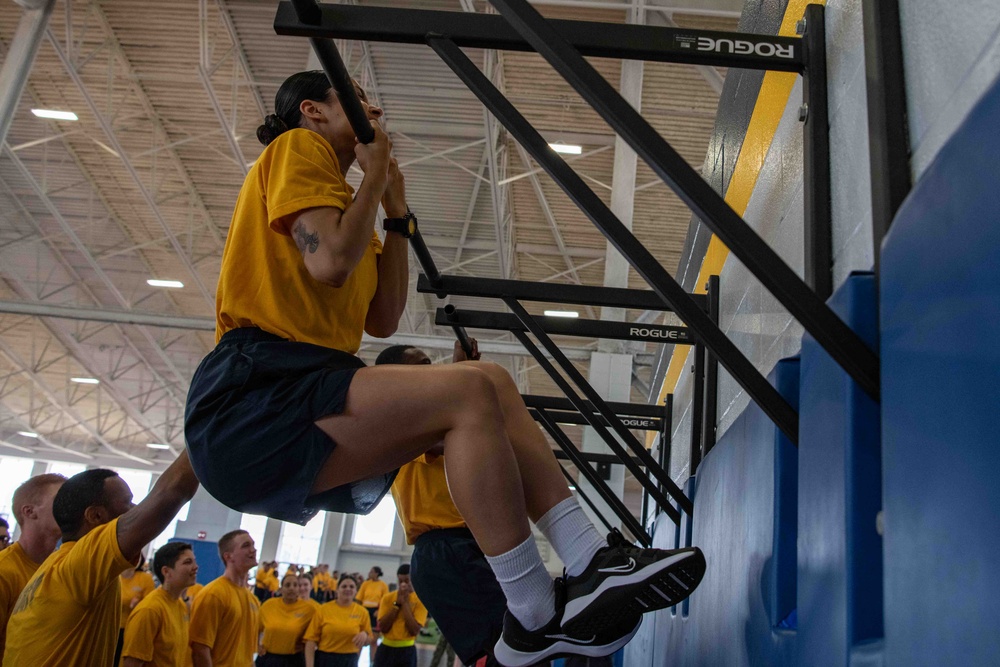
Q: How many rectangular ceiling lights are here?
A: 7